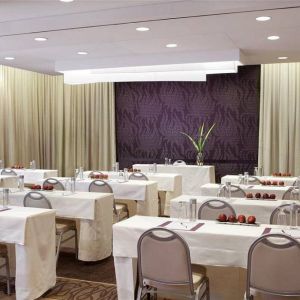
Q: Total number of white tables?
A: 11